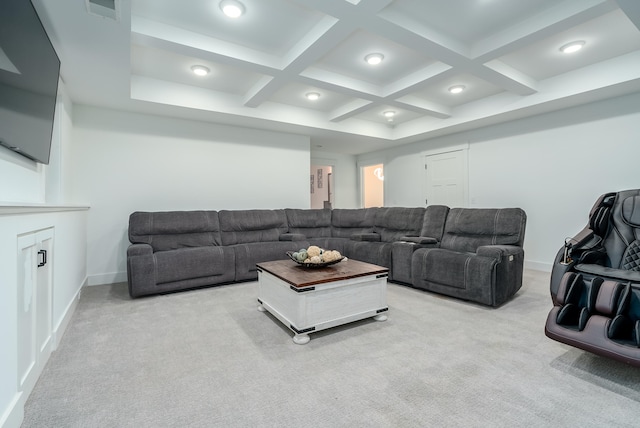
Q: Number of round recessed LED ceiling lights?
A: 7